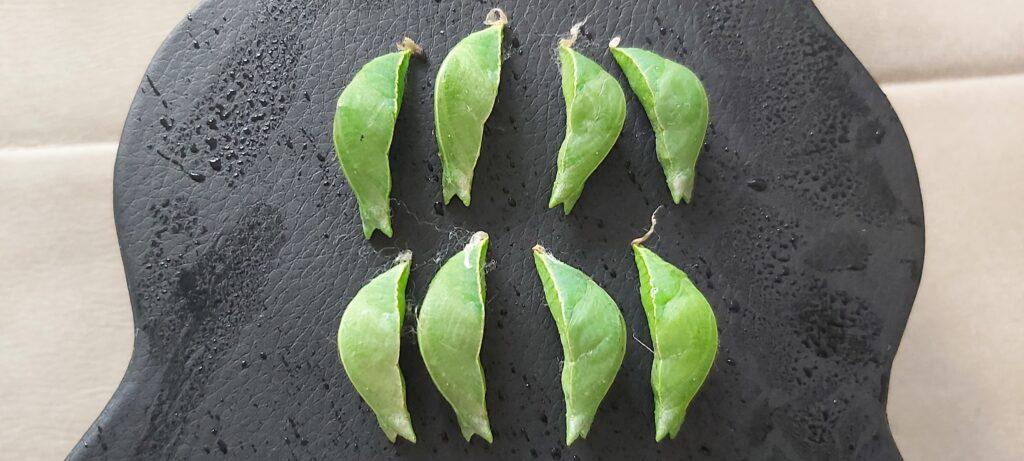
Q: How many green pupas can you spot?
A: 8